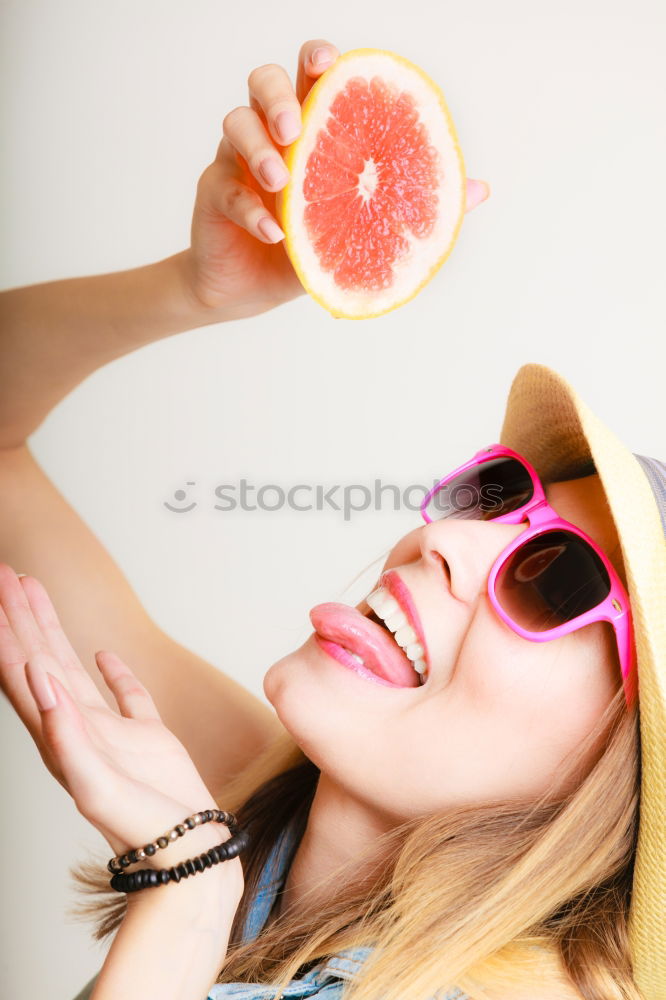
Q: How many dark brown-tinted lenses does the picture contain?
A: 2